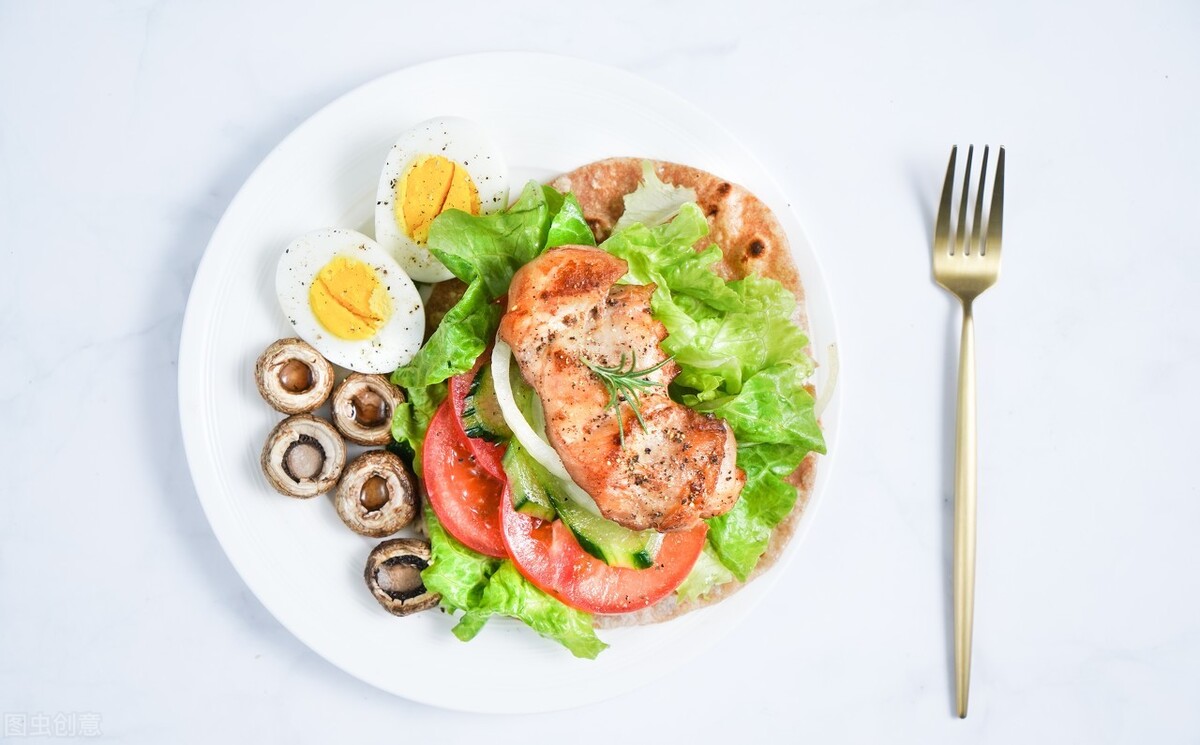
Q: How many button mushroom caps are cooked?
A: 5